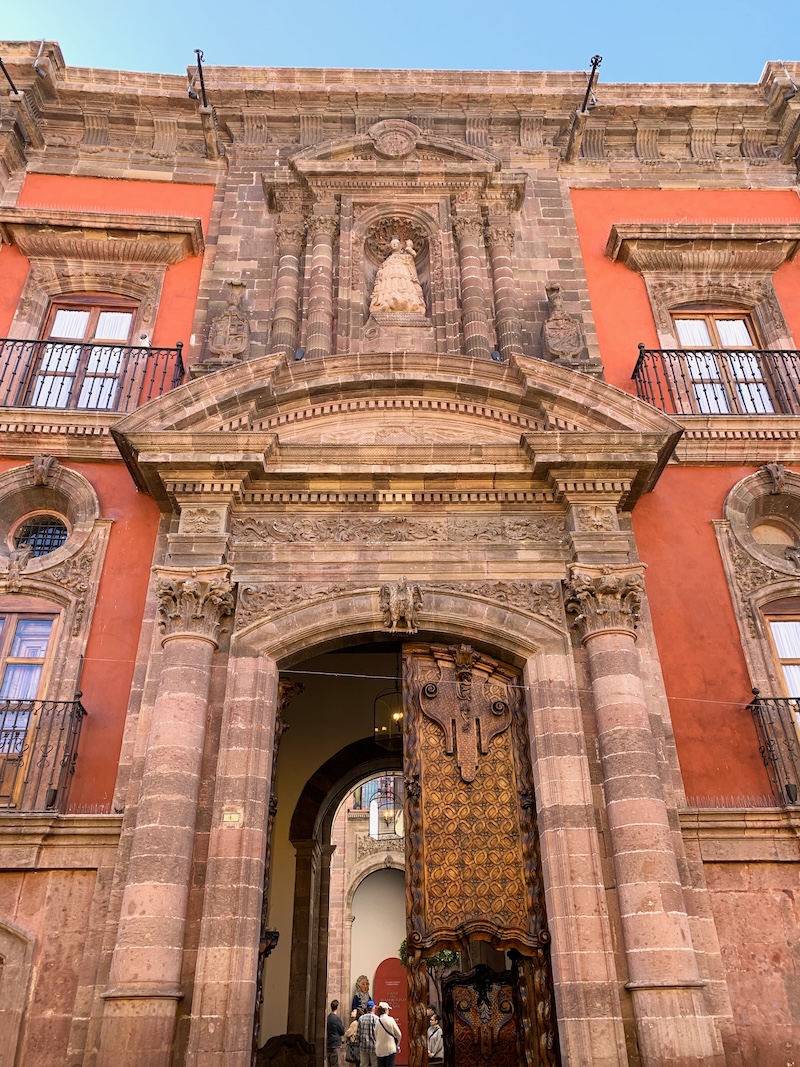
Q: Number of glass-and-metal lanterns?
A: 2